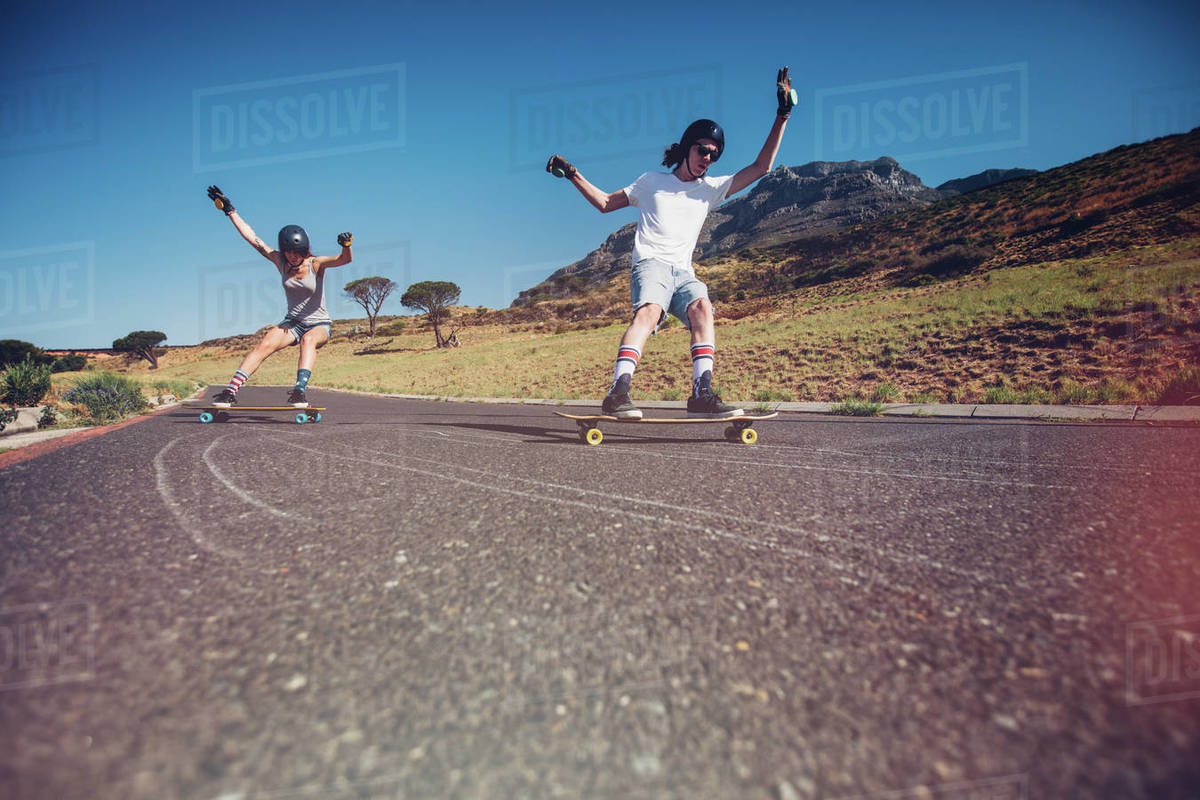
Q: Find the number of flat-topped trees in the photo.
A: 3